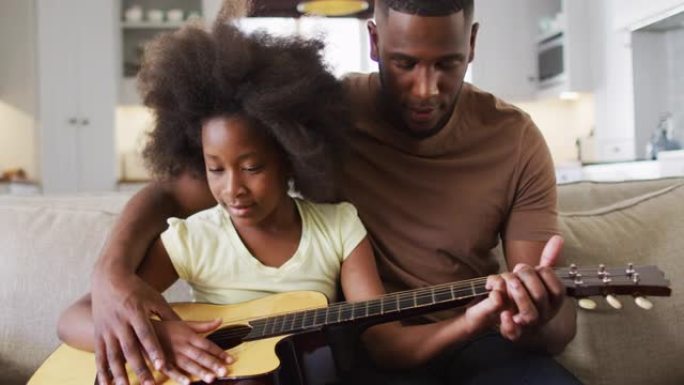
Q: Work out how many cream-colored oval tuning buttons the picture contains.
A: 3